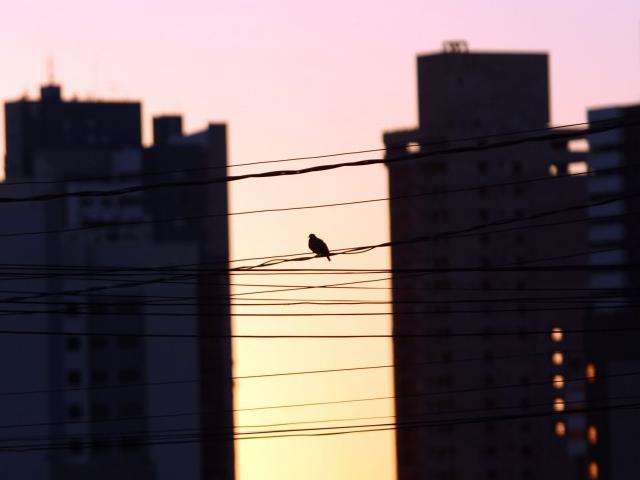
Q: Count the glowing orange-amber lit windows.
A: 8